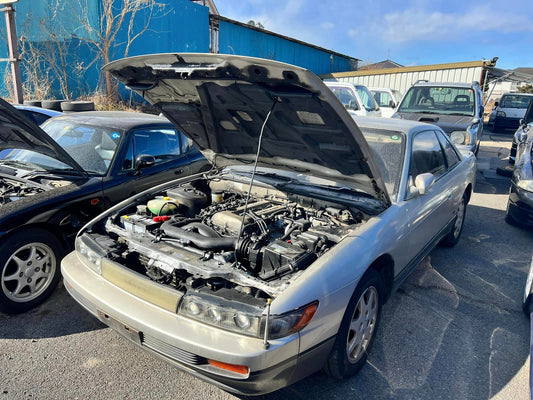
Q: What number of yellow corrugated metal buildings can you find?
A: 0